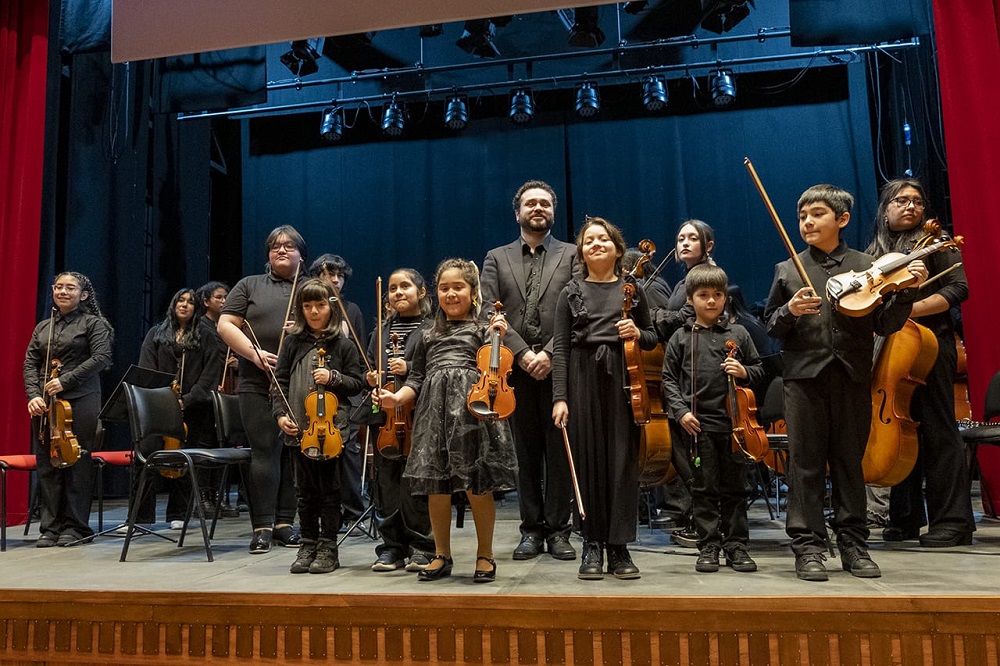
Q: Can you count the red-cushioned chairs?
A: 2